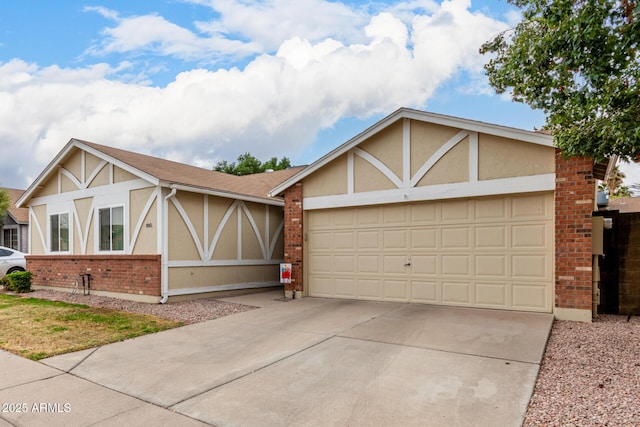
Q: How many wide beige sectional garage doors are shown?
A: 1